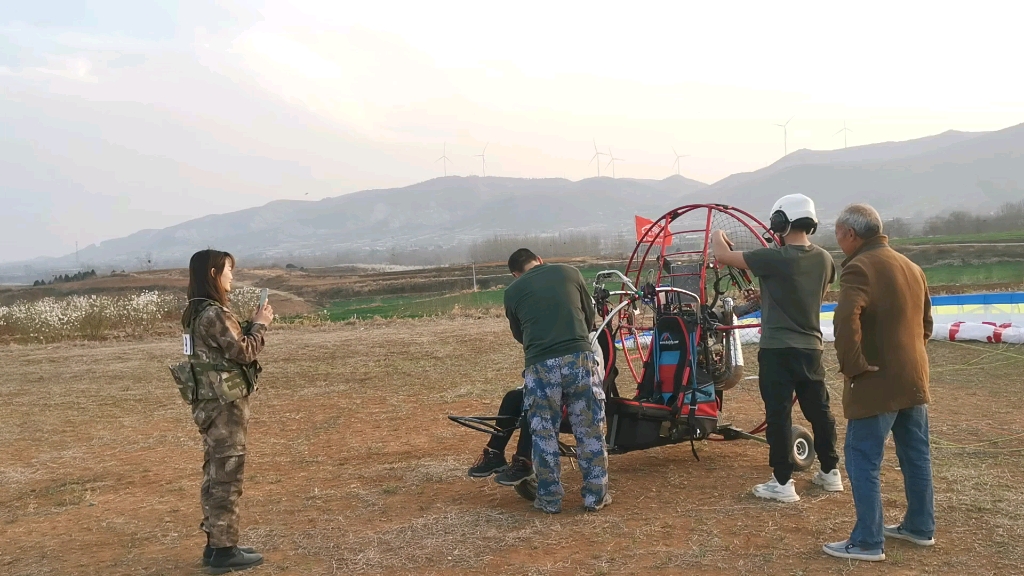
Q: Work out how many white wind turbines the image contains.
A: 7